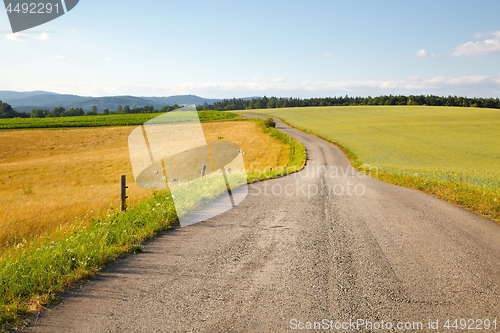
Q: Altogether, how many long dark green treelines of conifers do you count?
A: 1